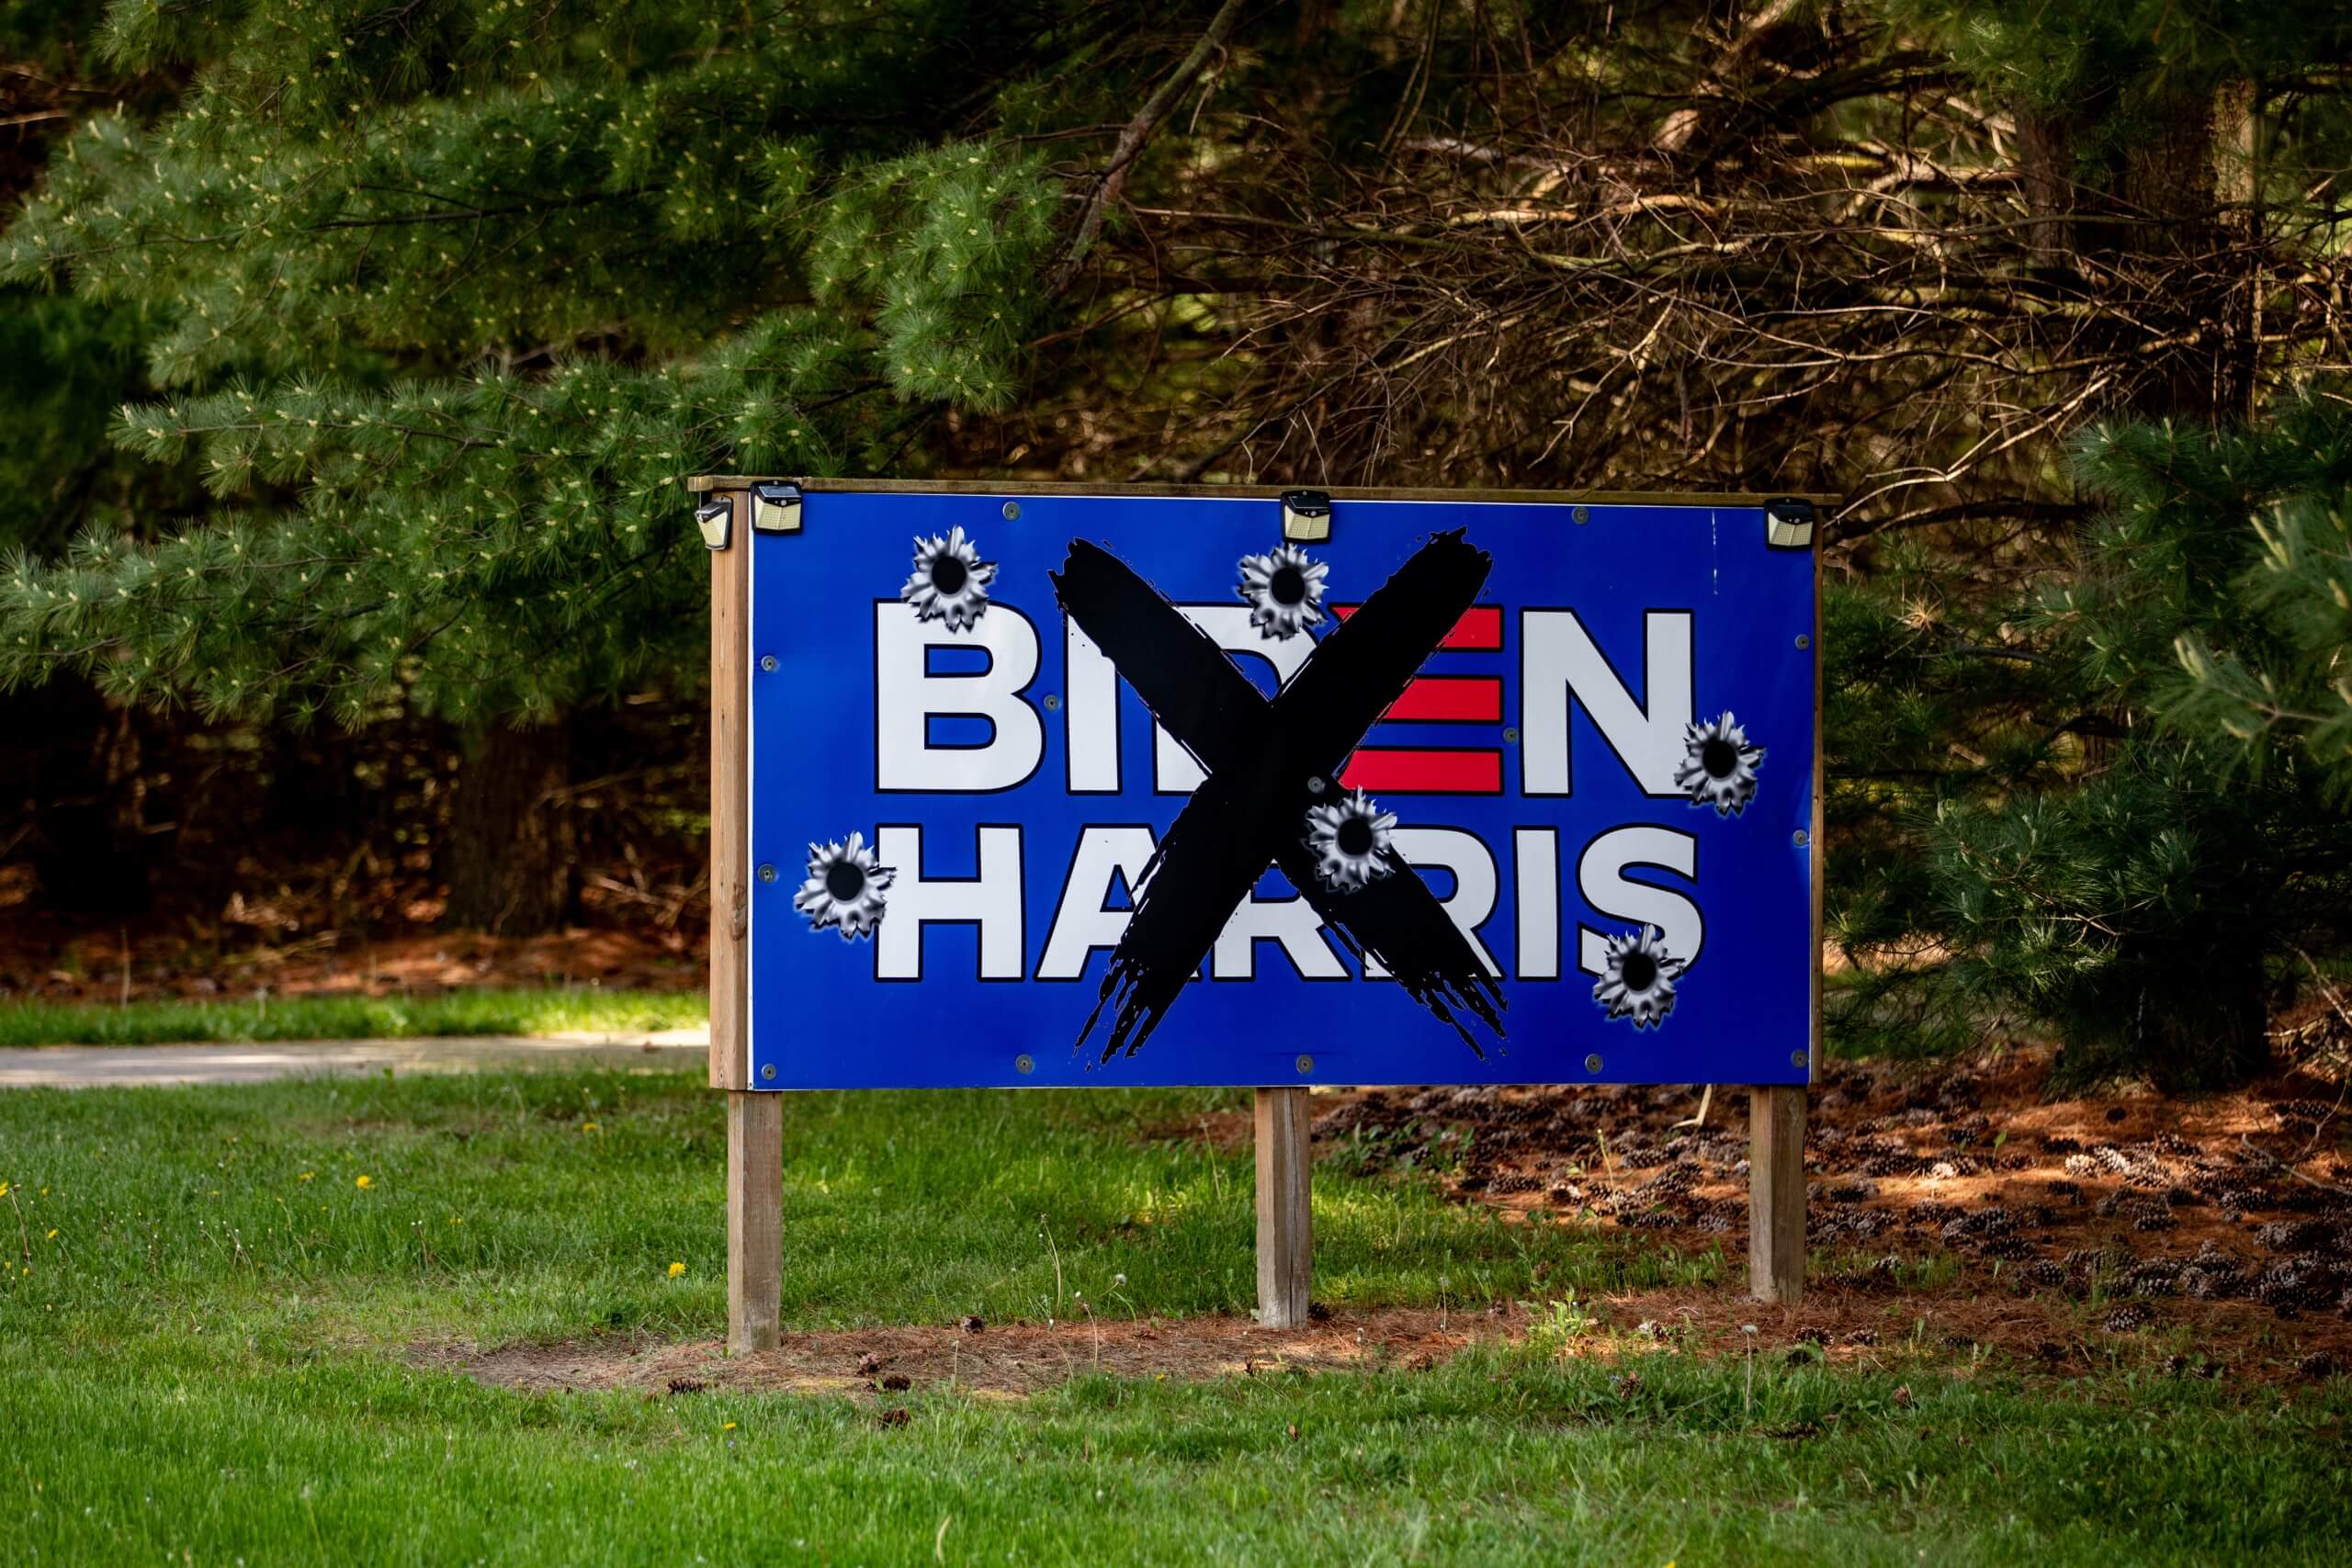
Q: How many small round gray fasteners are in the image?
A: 14